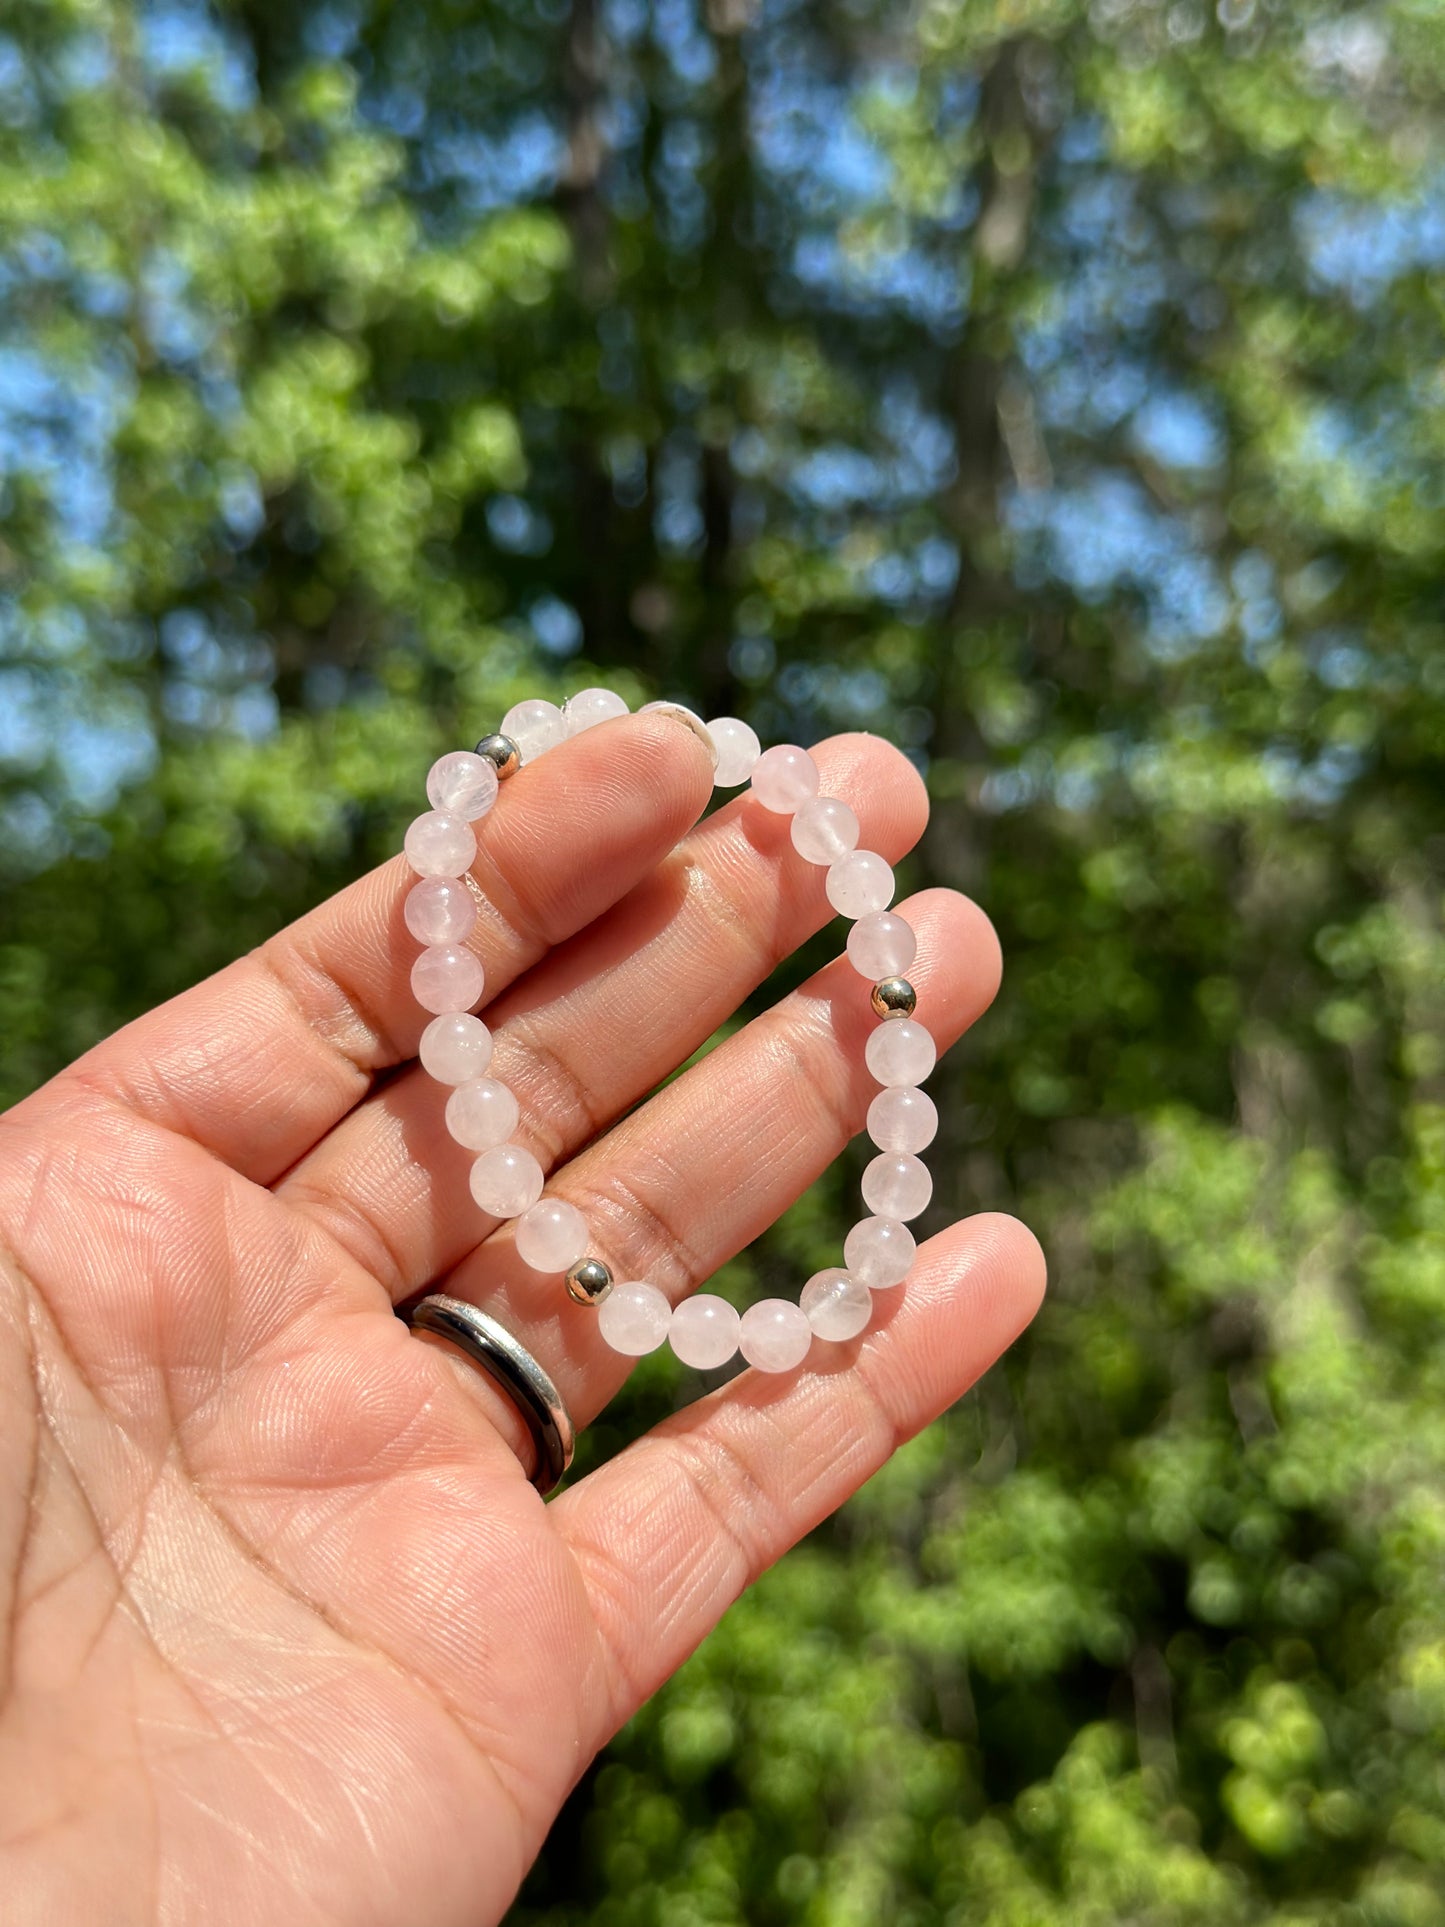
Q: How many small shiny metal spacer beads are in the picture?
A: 3